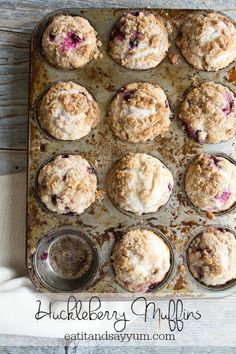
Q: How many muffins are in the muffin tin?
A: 11